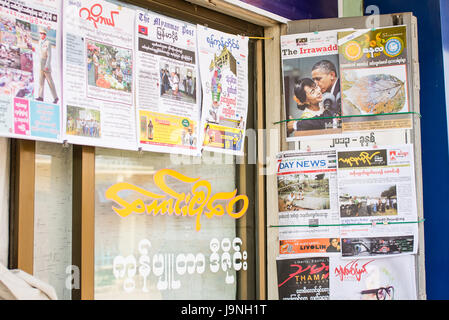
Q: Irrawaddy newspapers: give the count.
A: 1